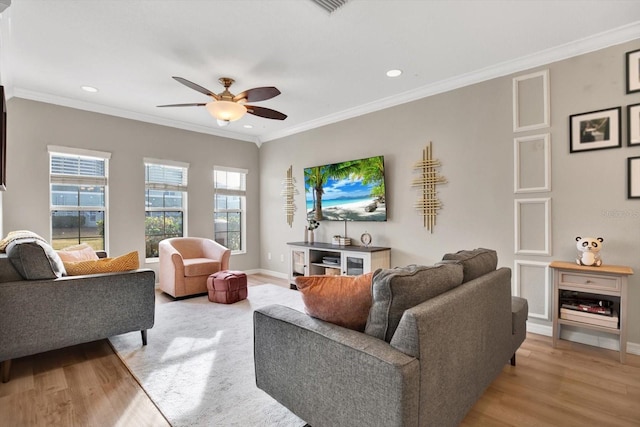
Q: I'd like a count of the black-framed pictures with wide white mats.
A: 4